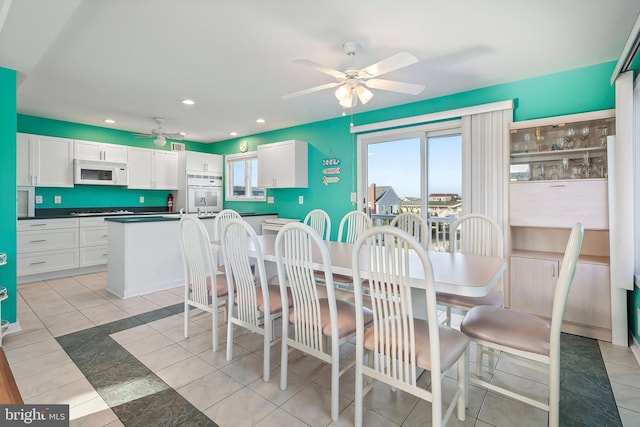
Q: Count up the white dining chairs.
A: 10